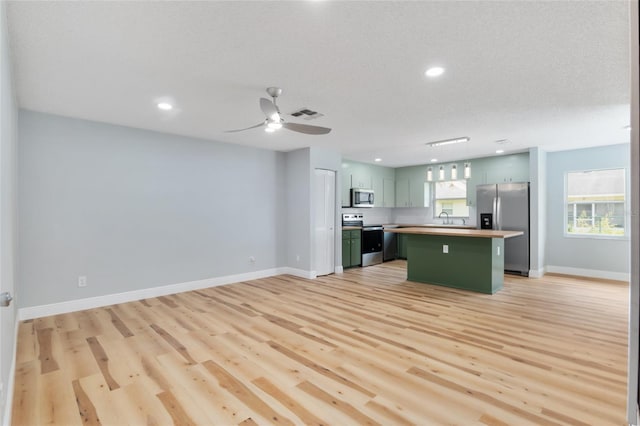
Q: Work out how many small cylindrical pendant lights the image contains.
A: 4